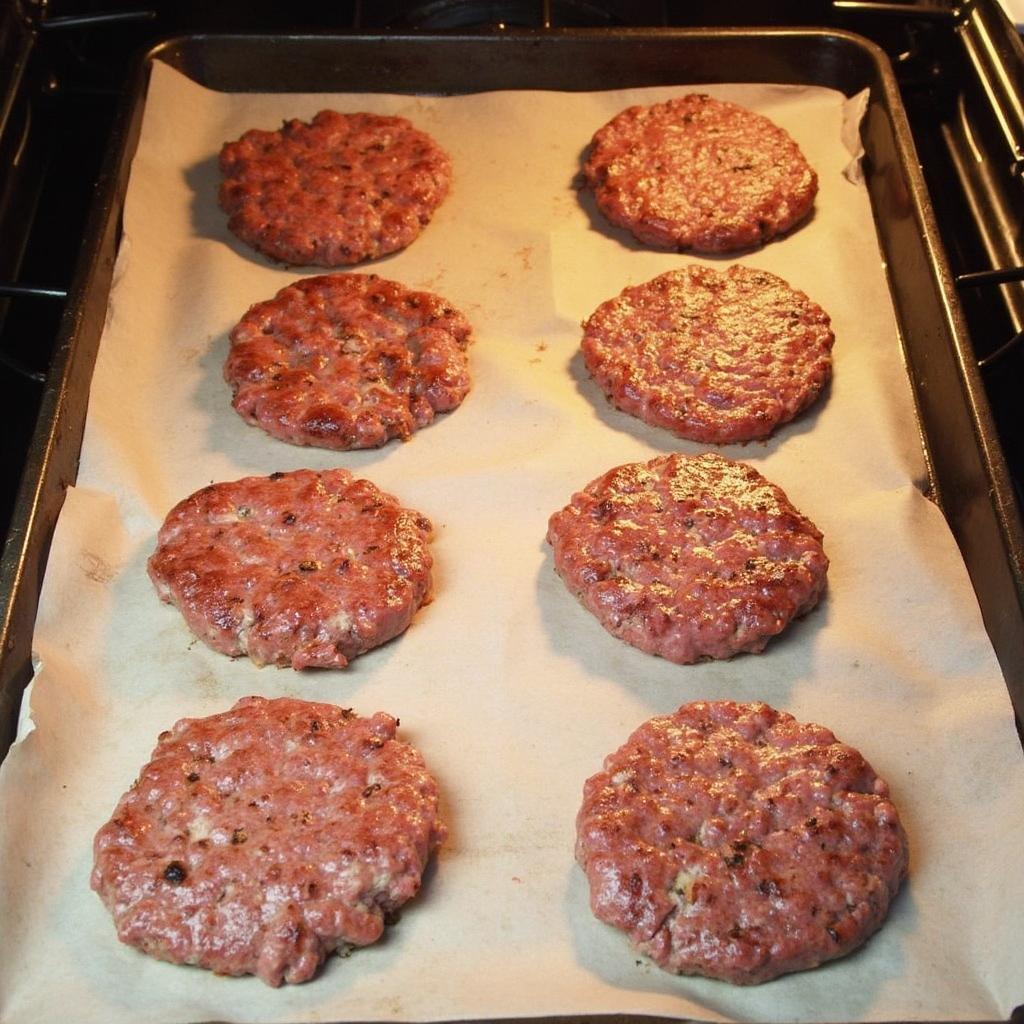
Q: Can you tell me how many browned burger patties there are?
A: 8